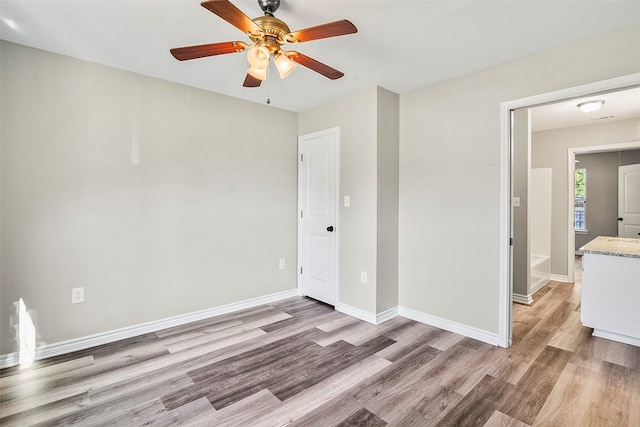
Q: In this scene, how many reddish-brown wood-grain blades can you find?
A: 5